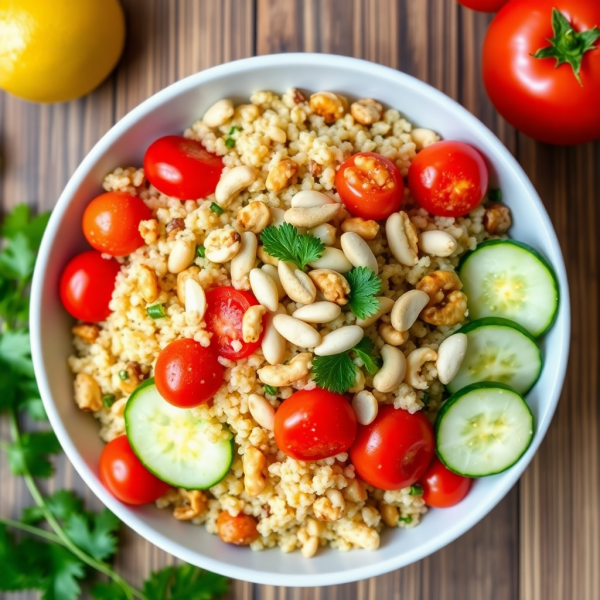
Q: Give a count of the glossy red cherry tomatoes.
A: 11